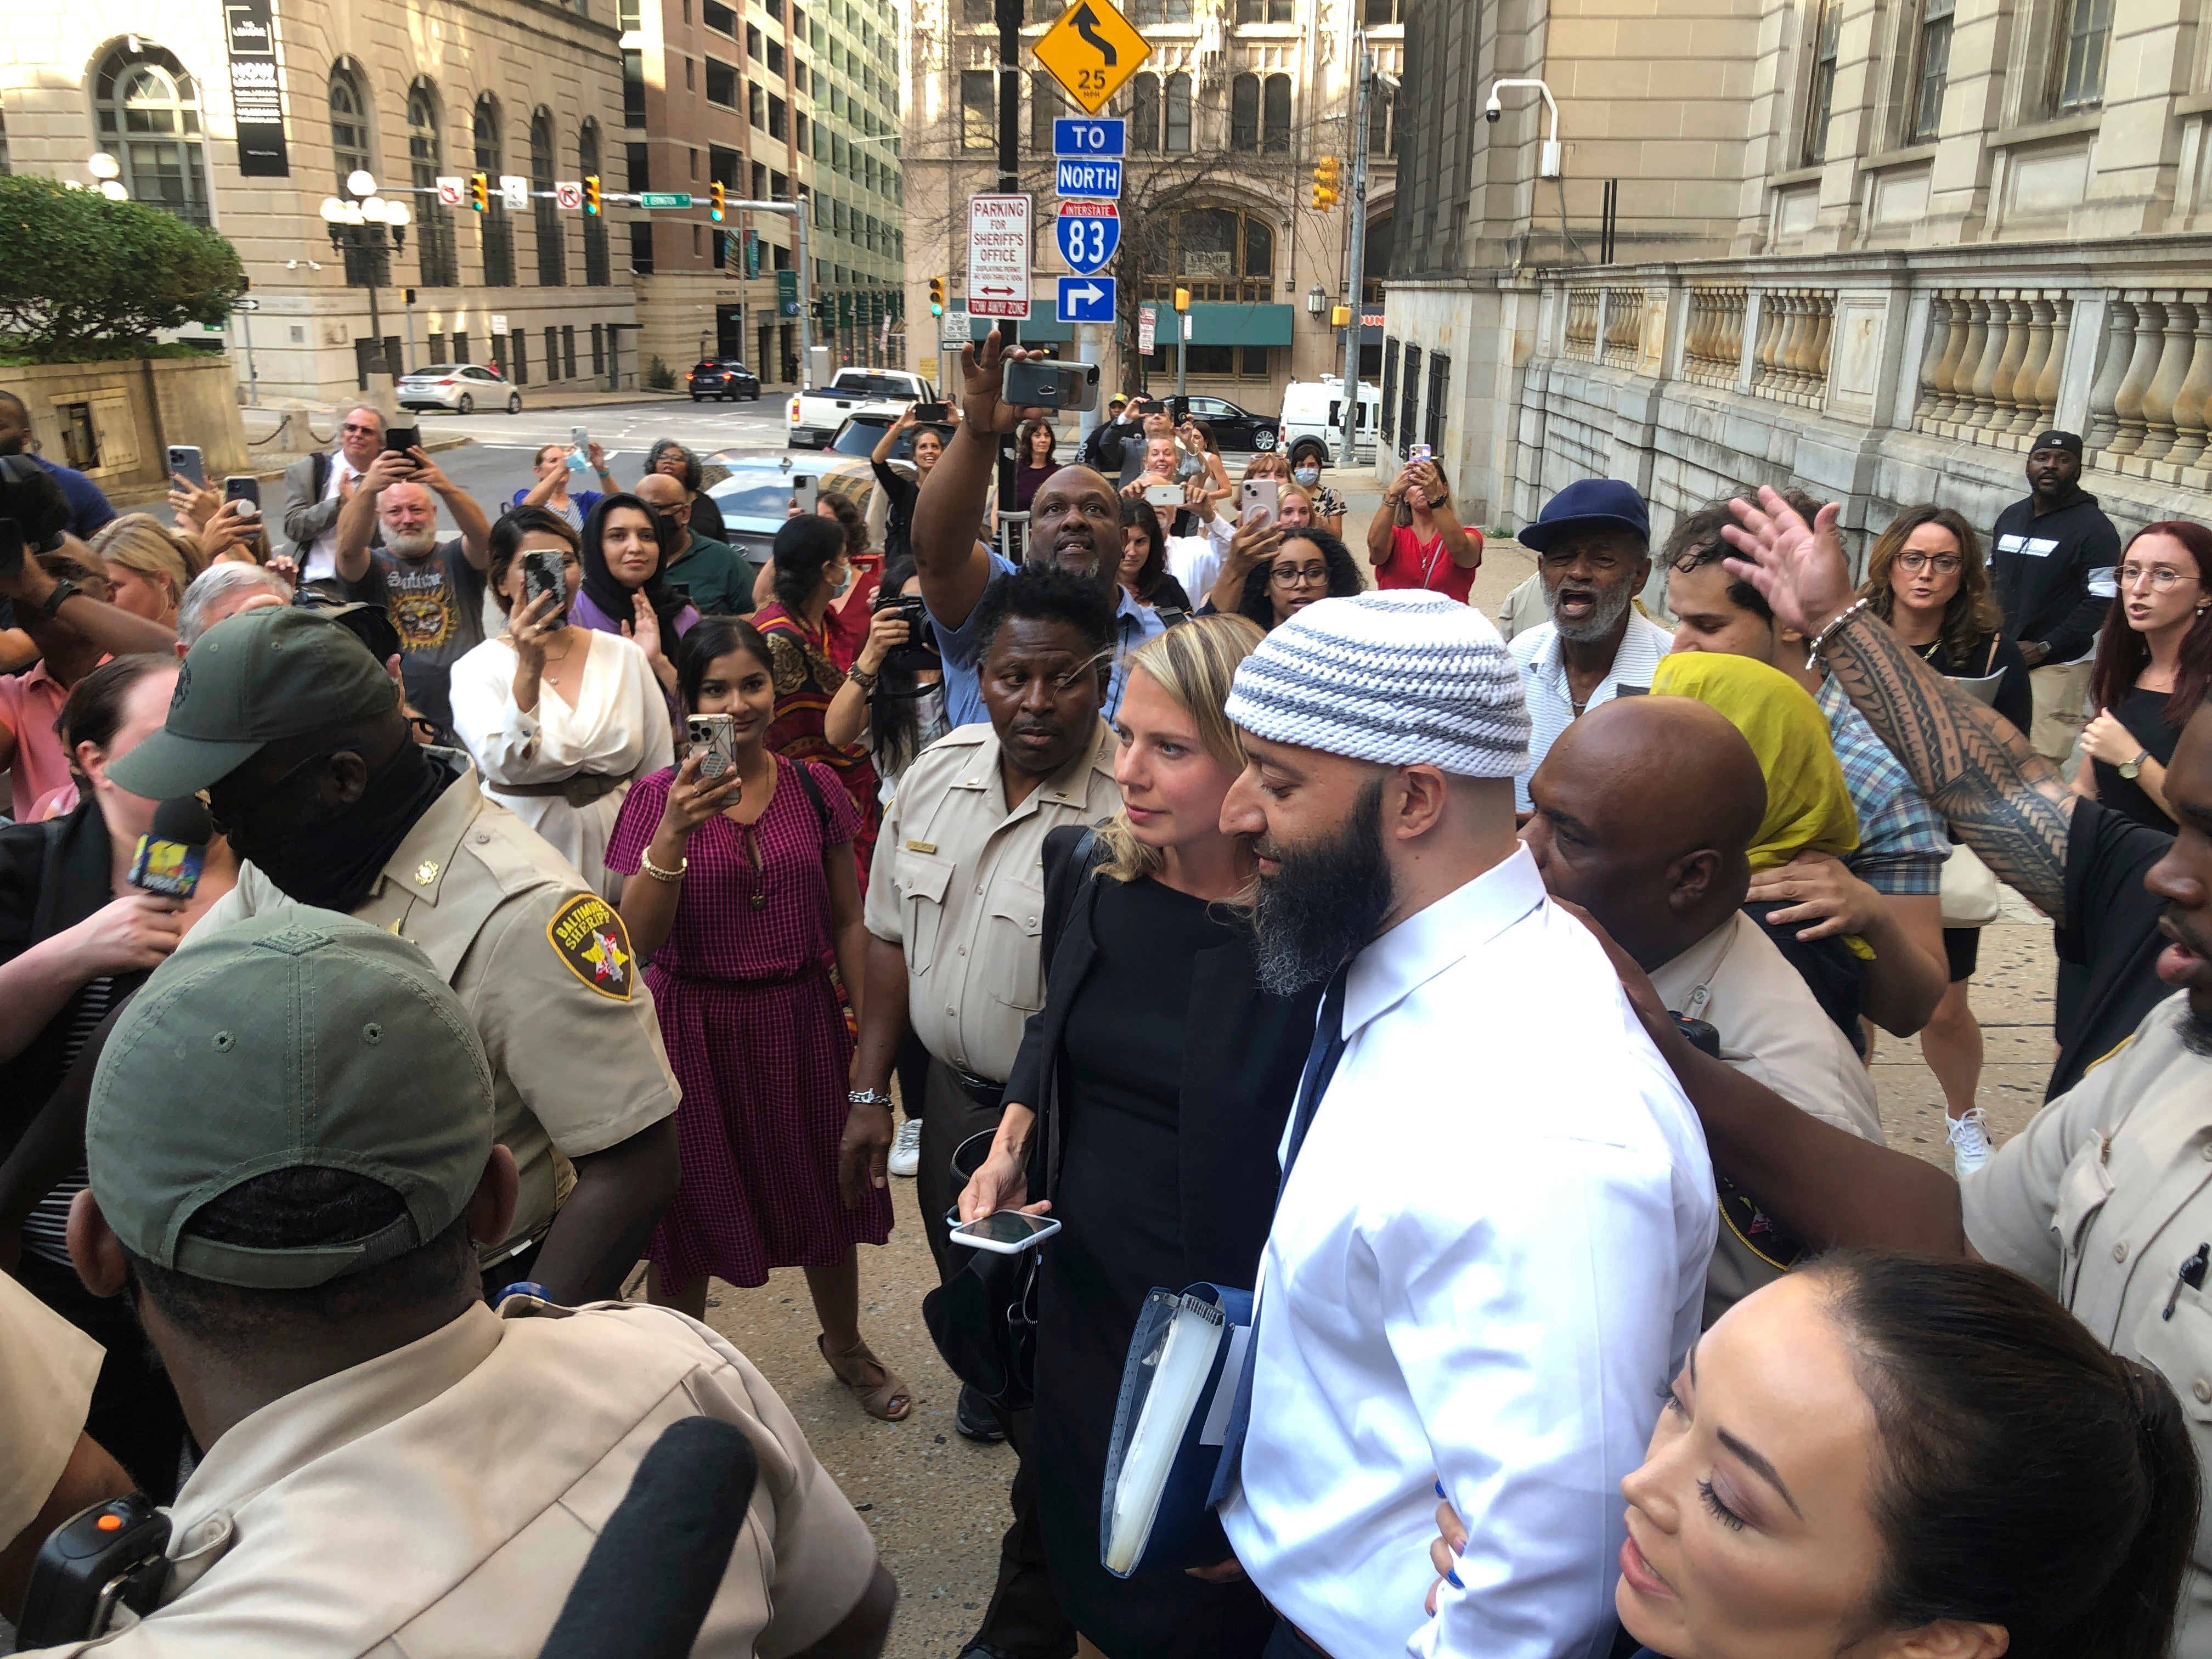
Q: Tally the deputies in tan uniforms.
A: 6